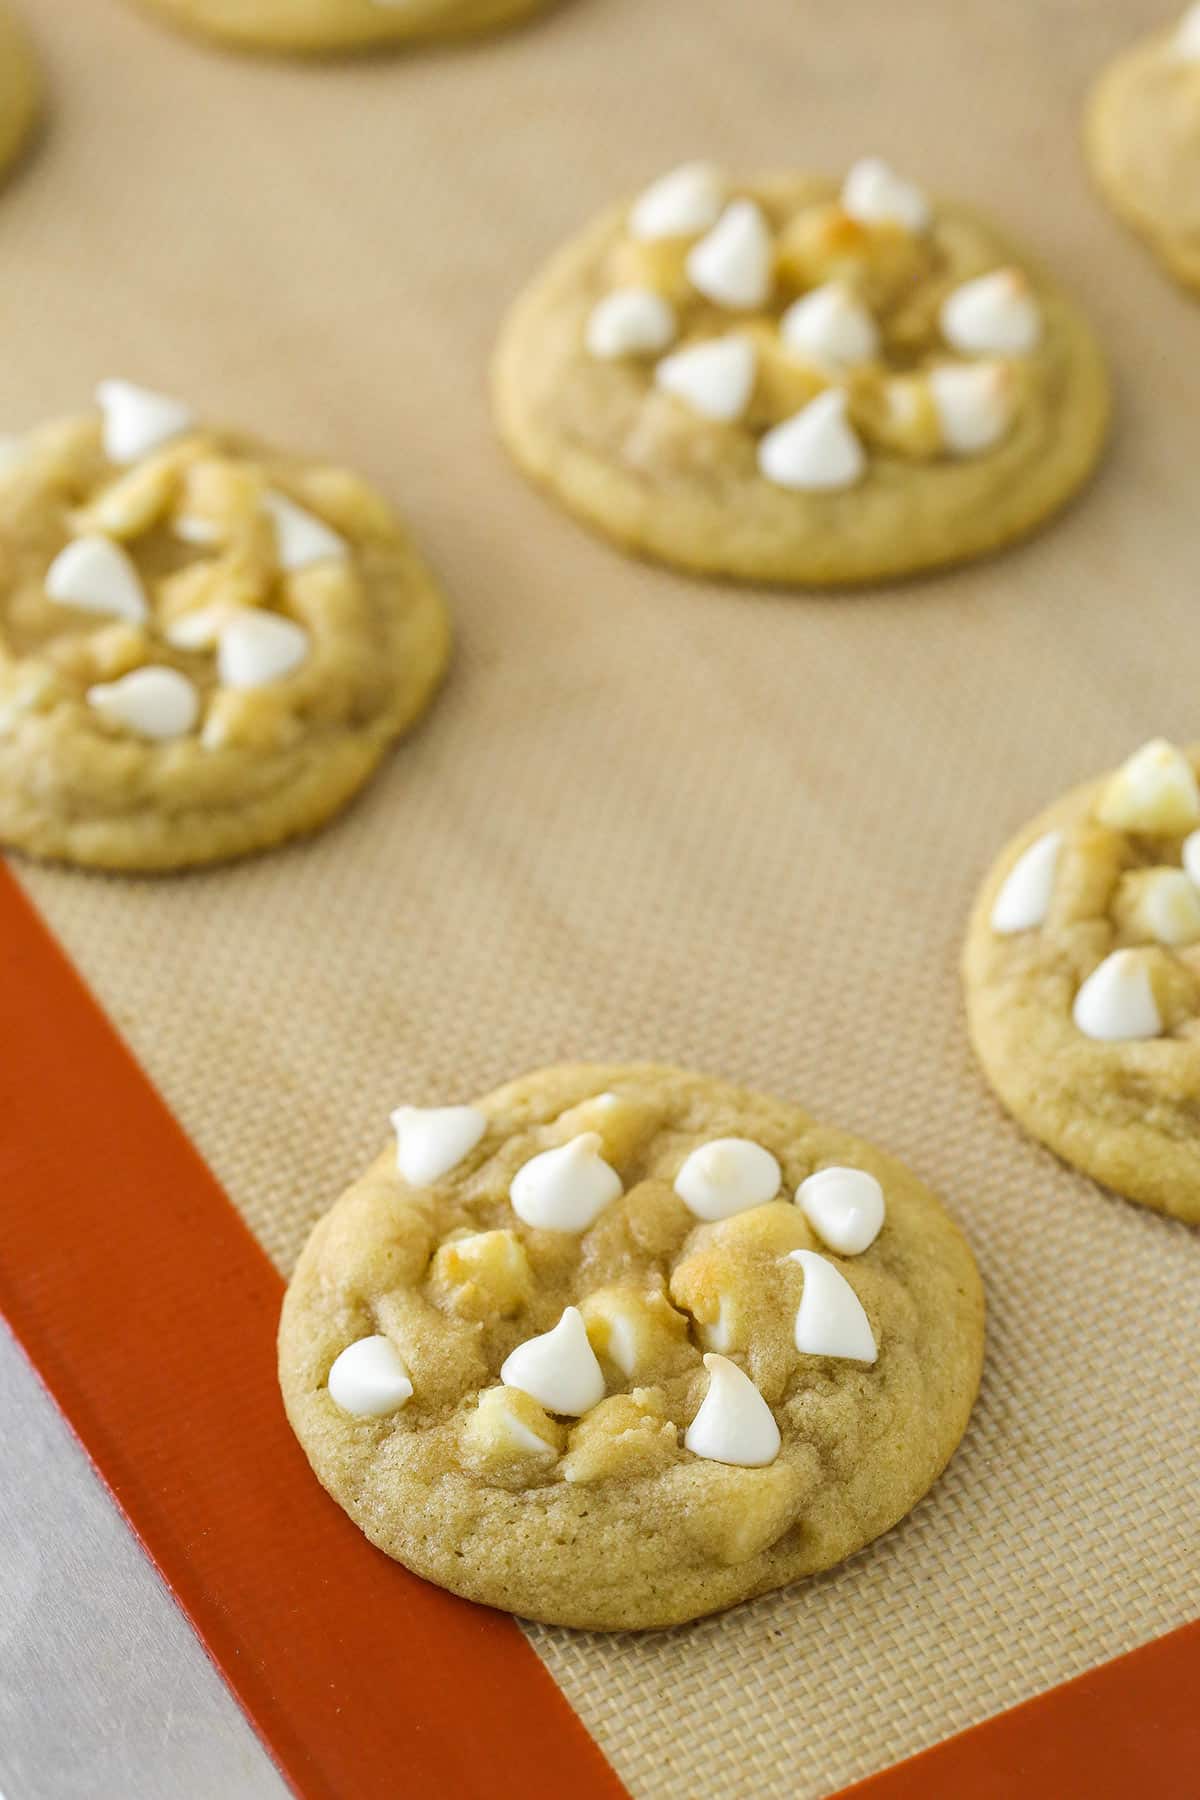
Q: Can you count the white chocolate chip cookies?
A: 7